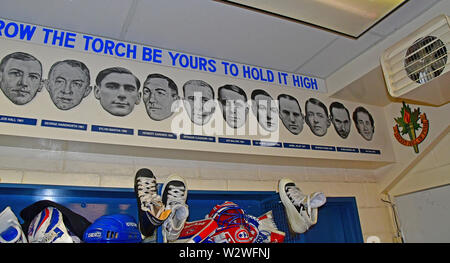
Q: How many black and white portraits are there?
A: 11